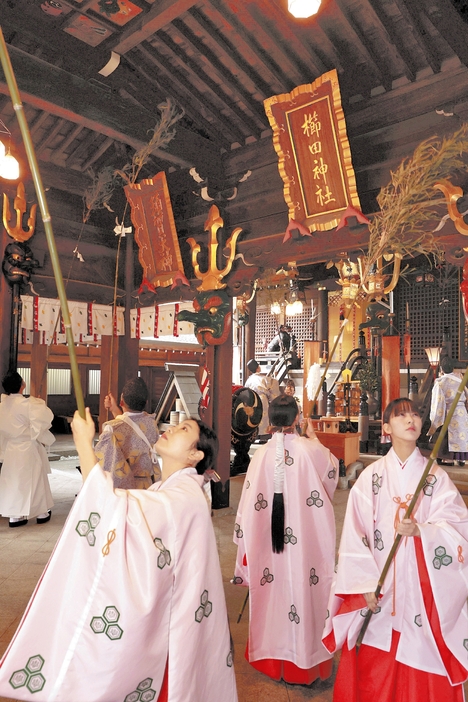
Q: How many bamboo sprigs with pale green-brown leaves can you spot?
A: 3